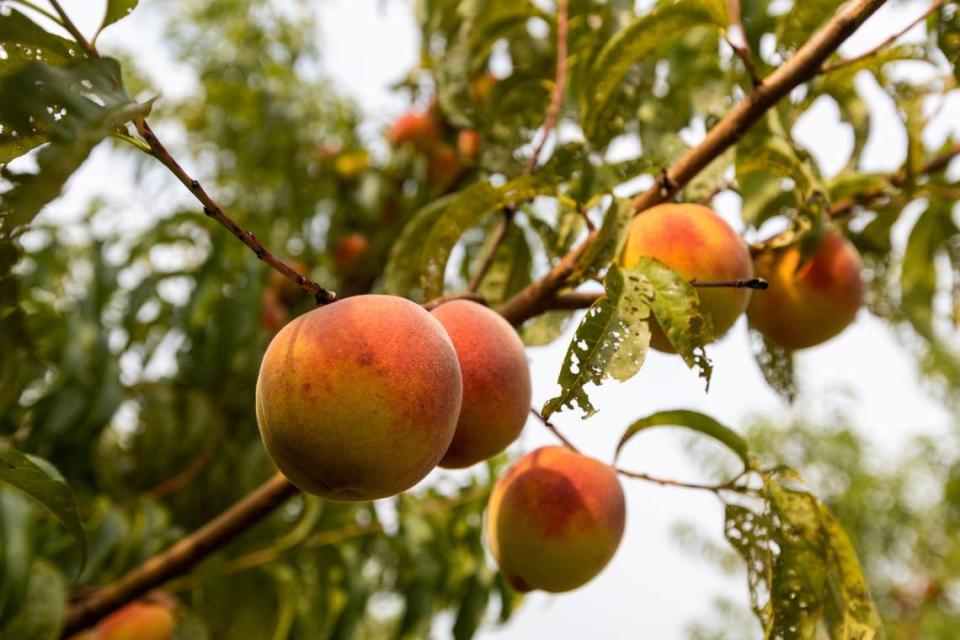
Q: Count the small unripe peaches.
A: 0